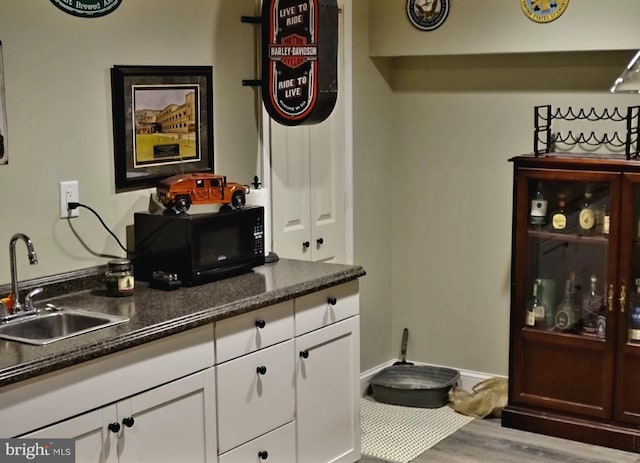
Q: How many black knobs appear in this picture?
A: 9